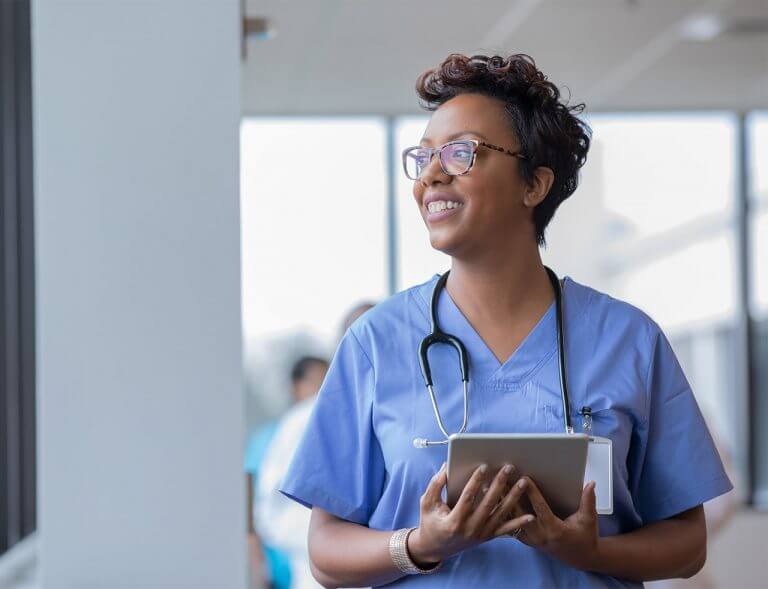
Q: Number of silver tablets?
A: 1